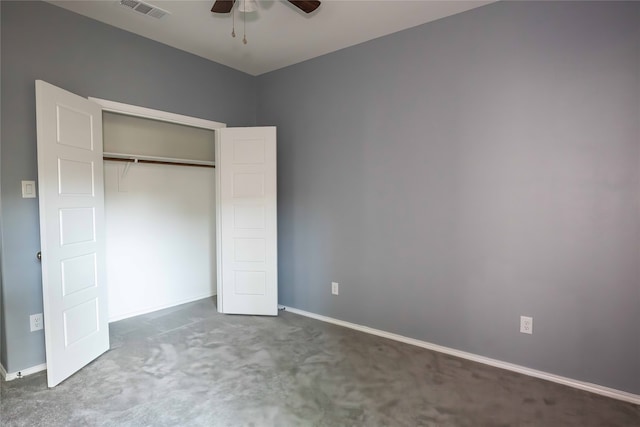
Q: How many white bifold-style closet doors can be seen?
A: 2